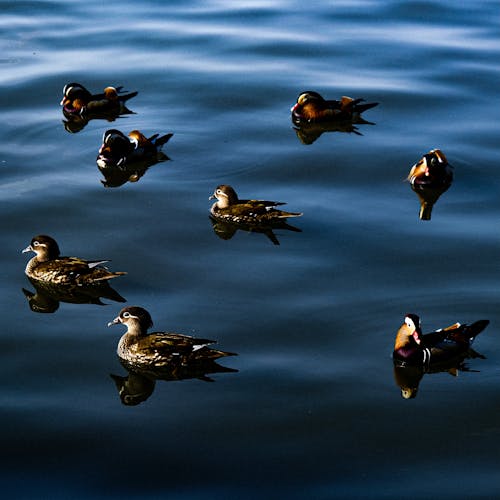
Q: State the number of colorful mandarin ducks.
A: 5